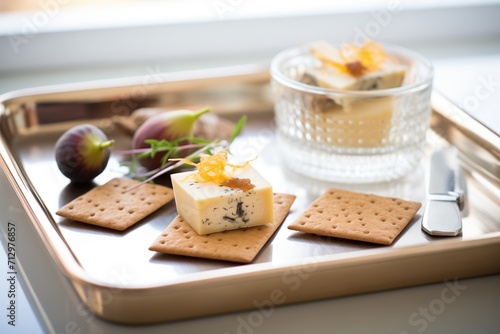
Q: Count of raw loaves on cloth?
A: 0